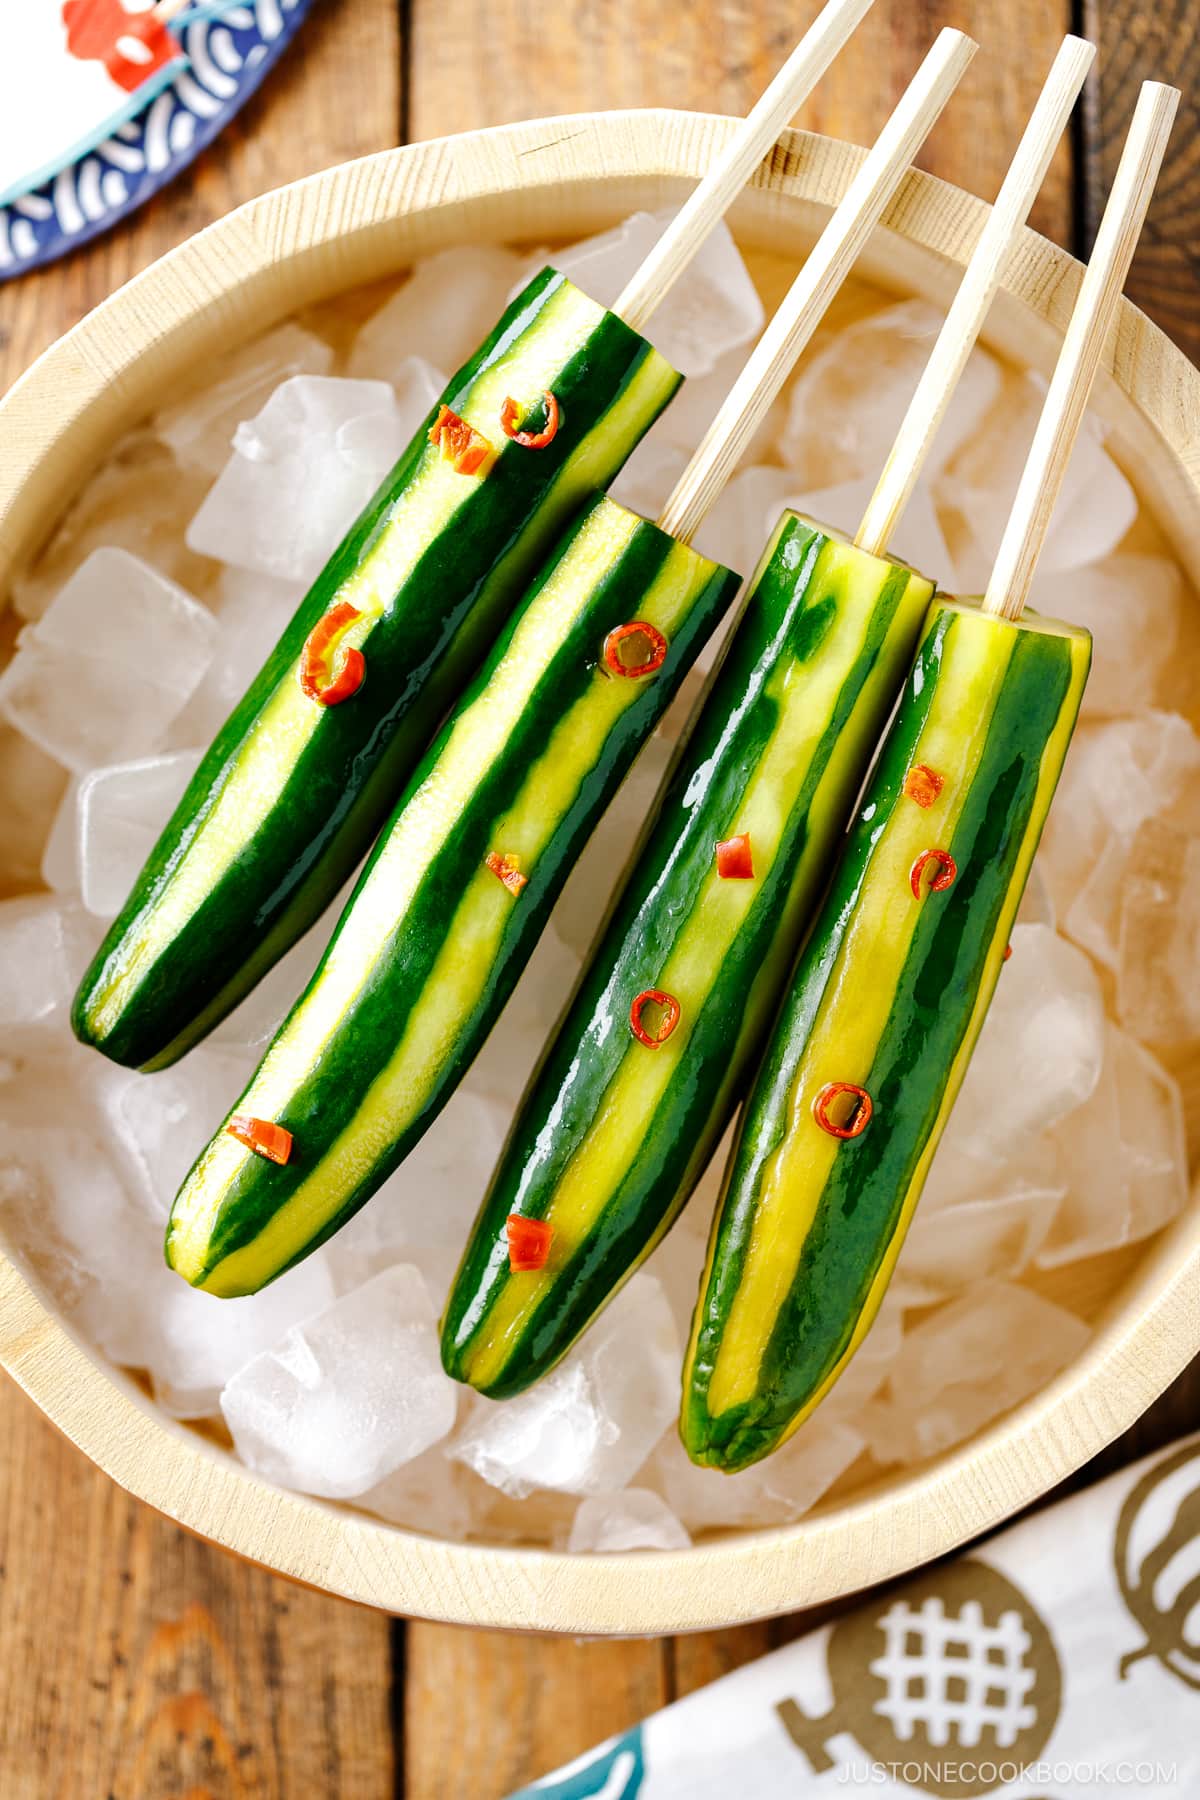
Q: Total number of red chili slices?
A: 12